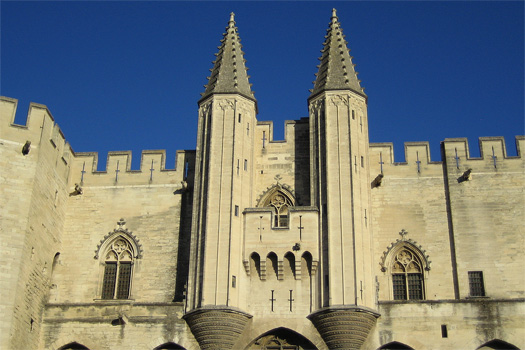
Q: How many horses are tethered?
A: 0